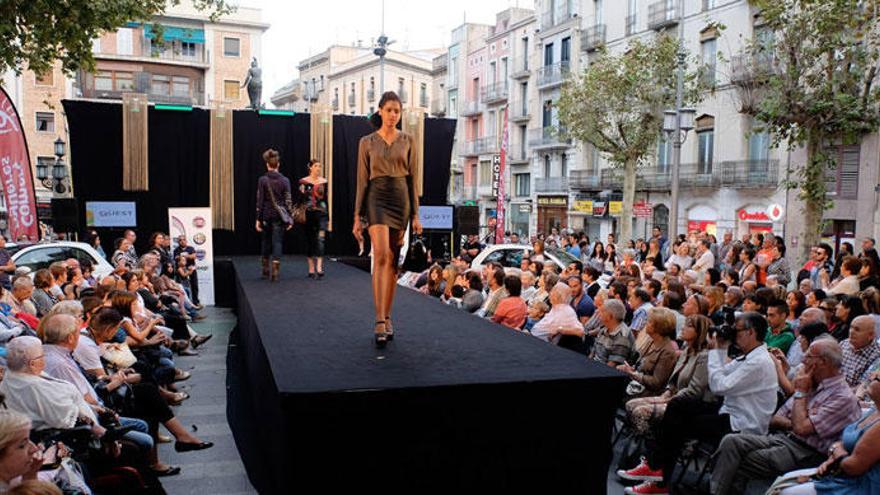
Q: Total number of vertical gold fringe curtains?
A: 4